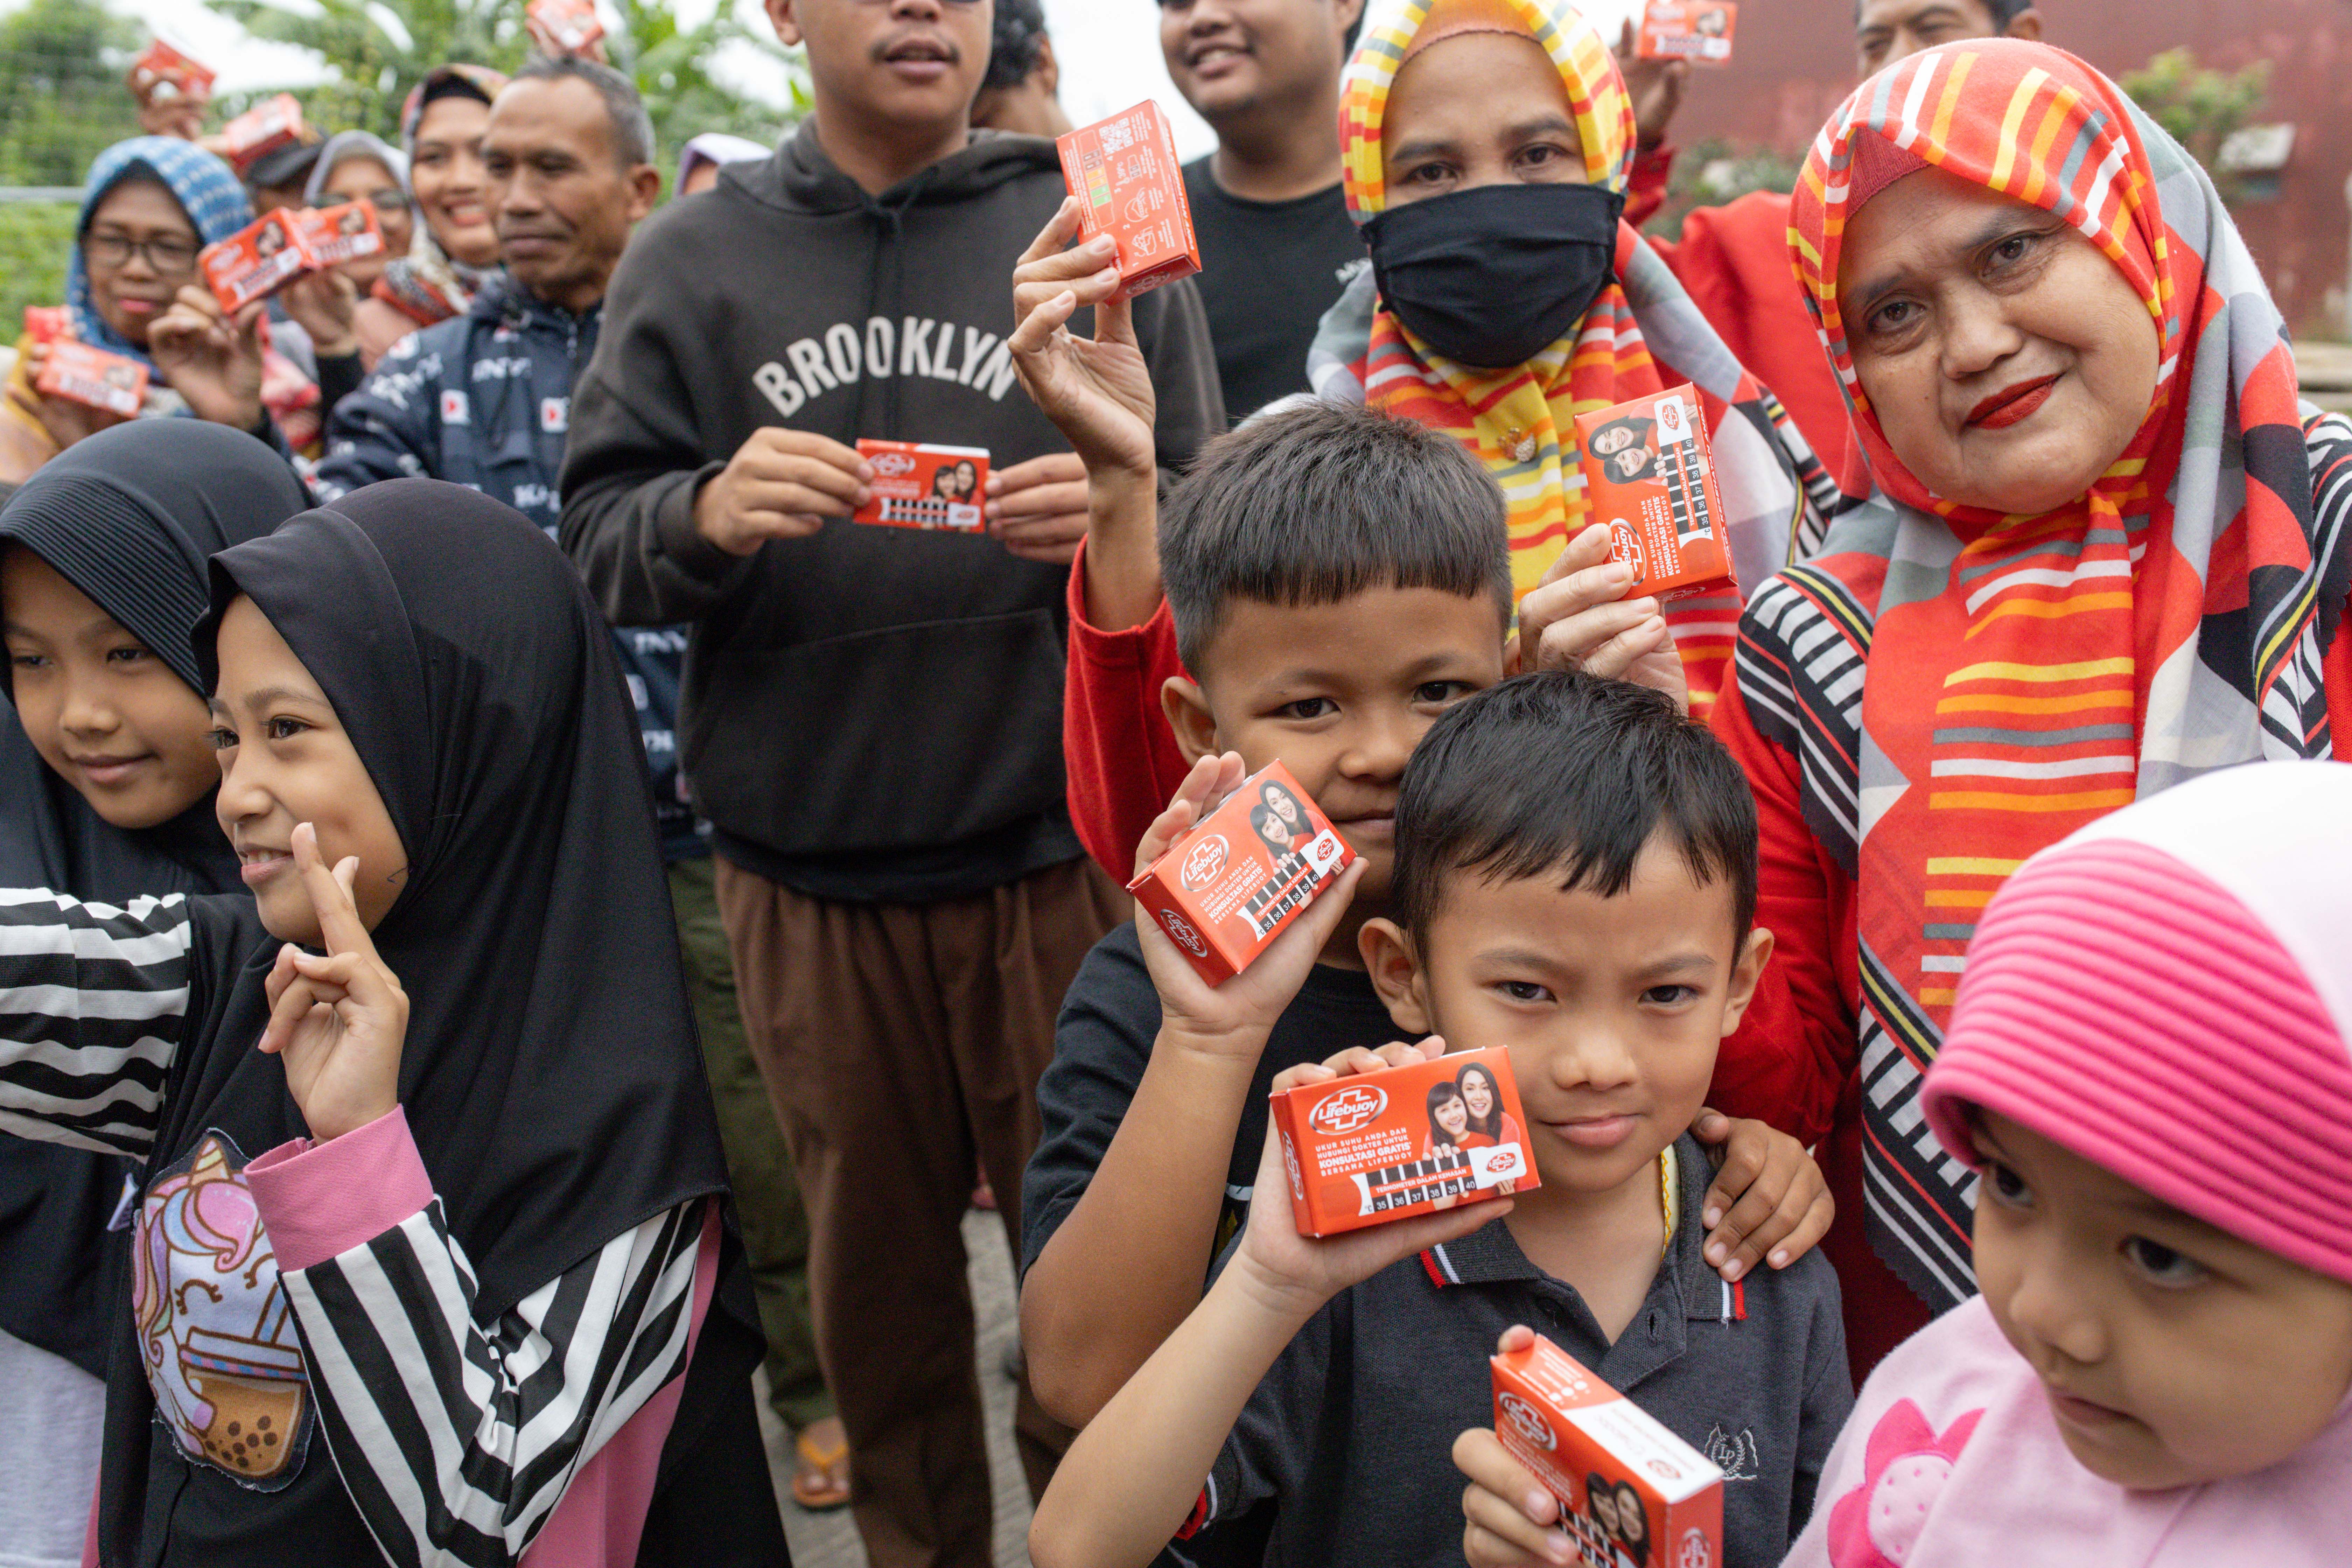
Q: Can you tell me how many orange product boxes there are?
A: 14